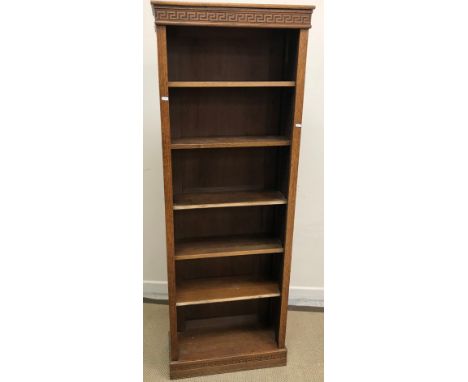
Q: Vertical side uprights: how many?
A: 2